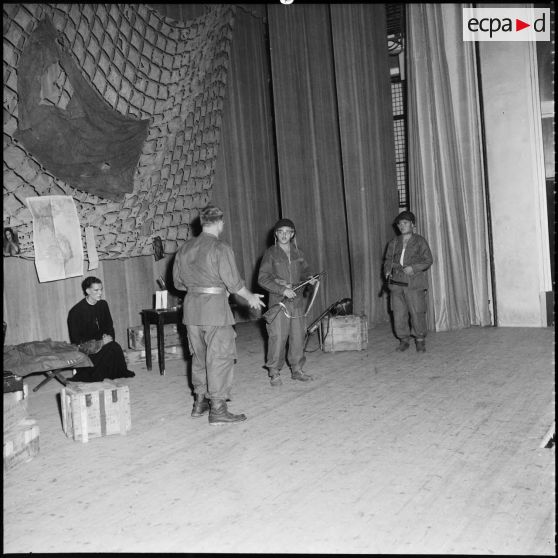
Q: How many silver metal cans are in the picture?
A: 0